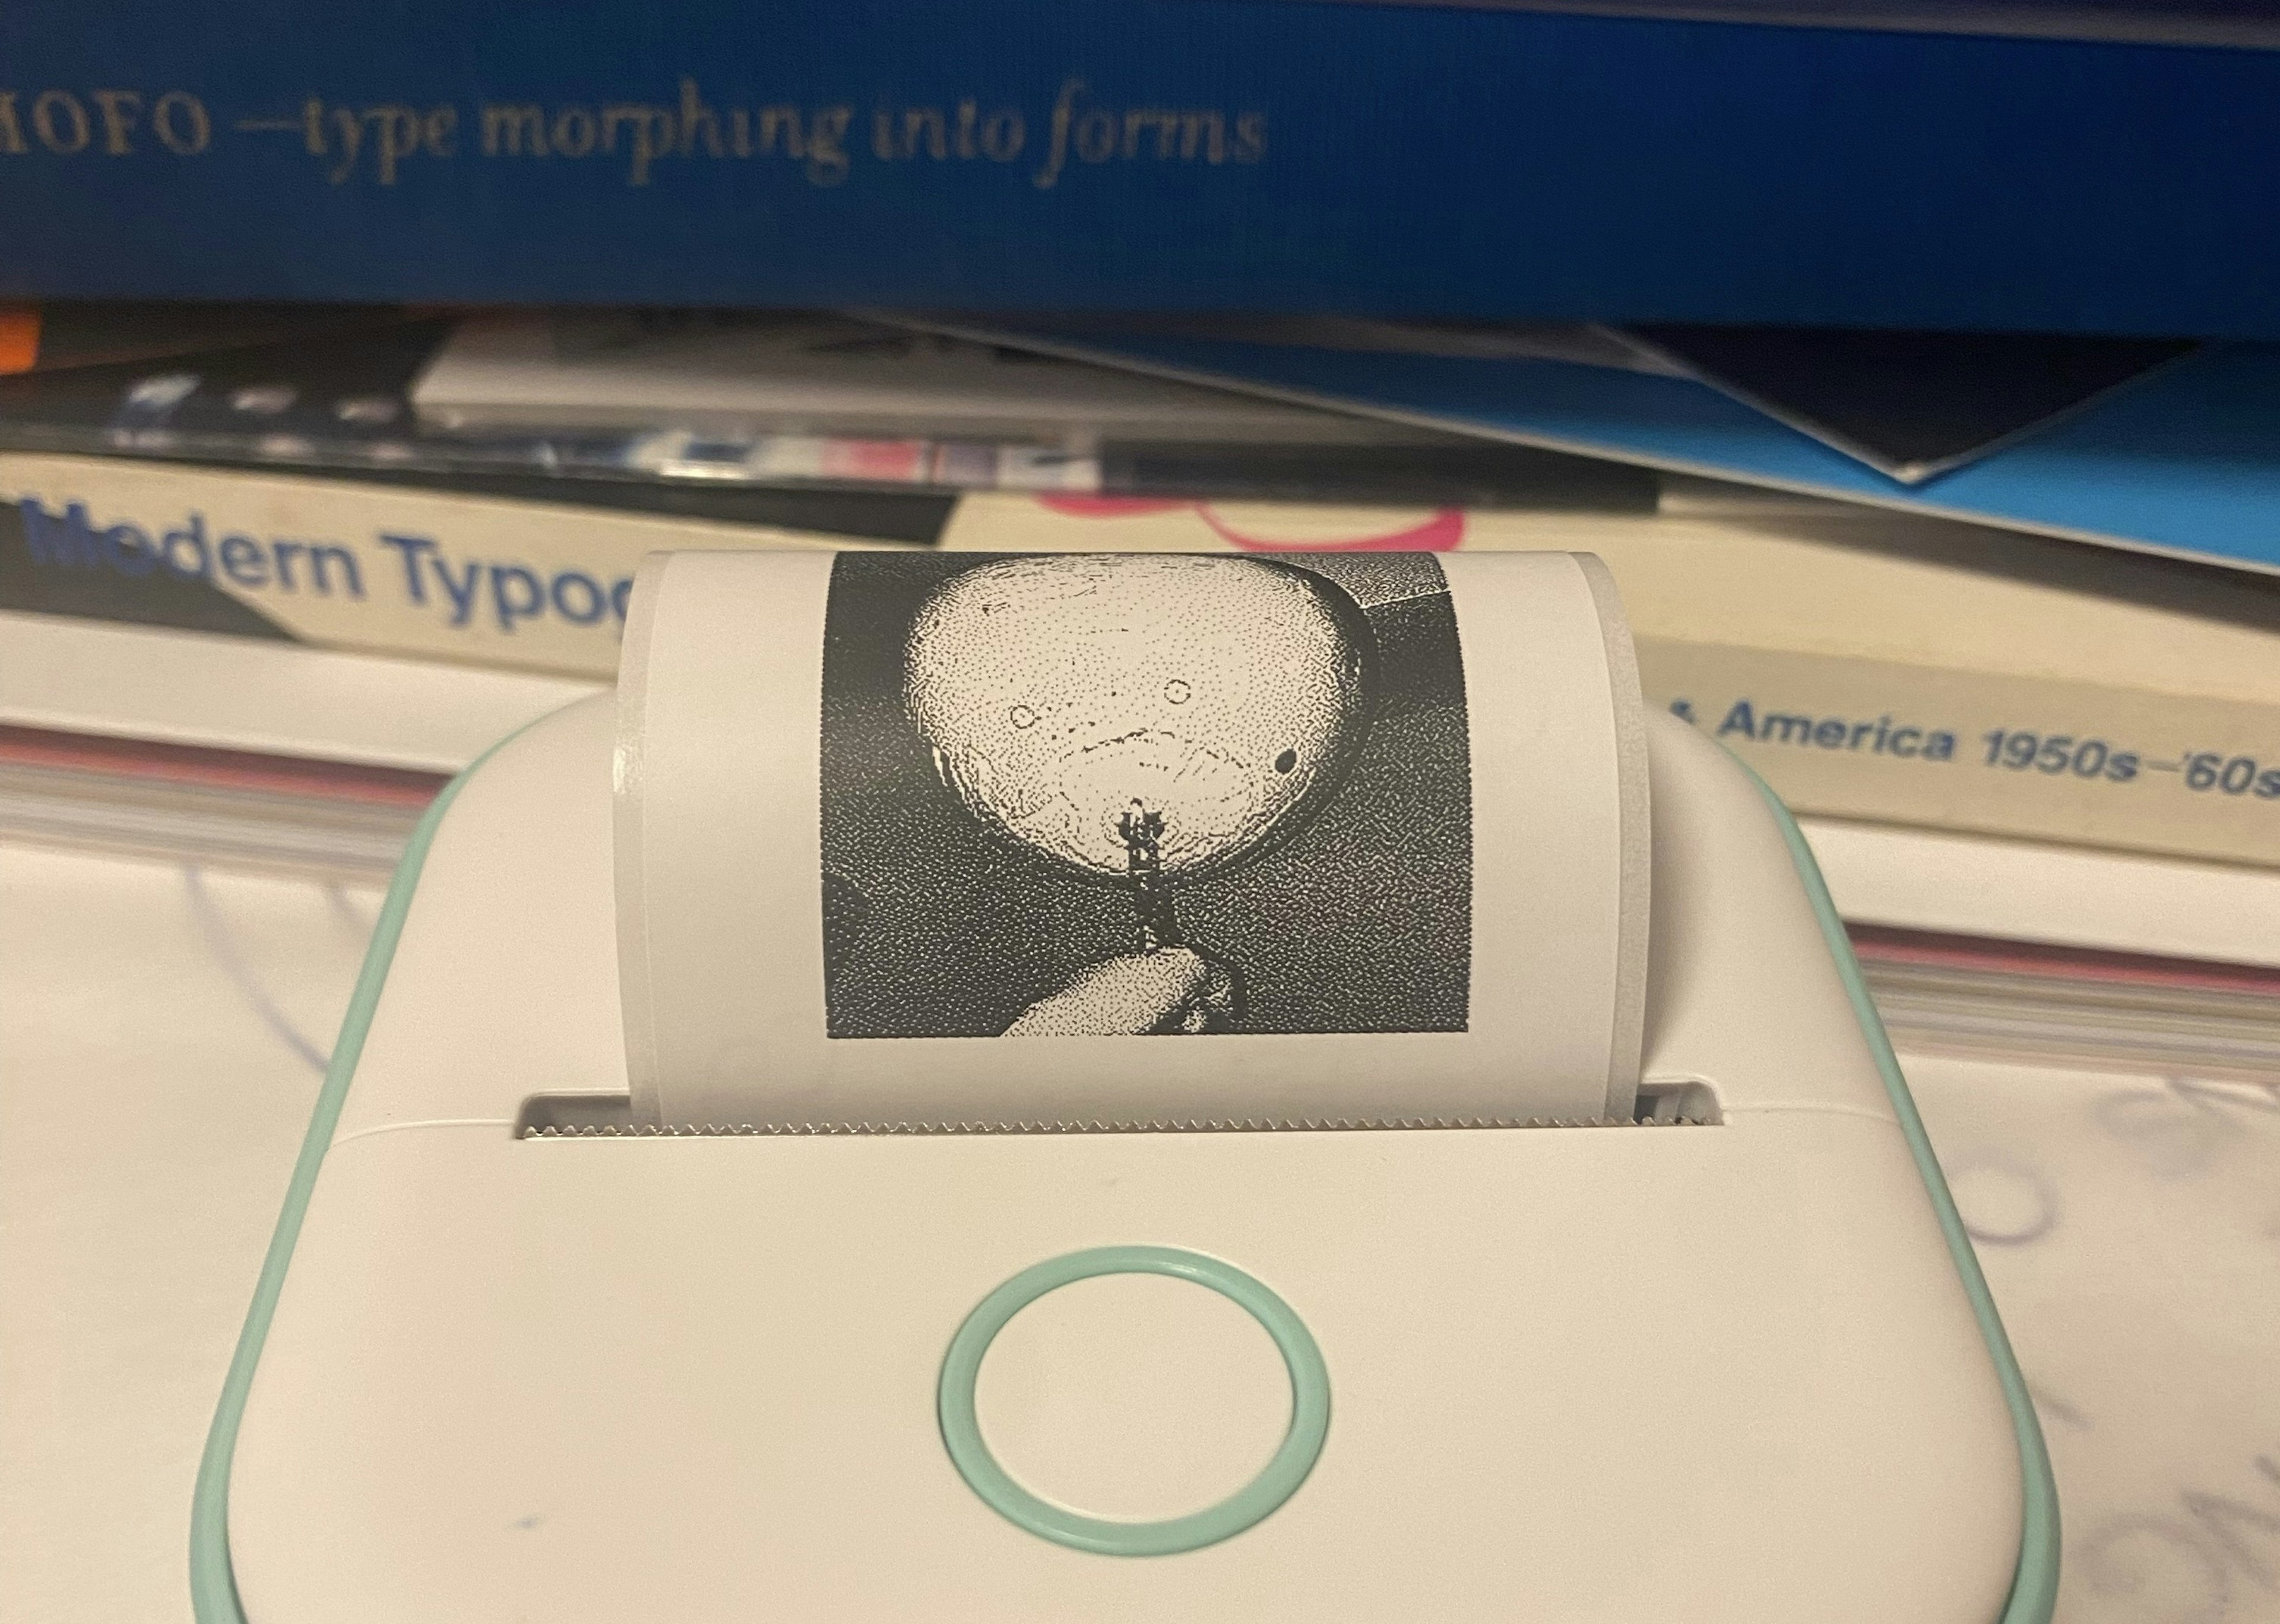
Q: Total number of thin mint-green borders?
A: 2